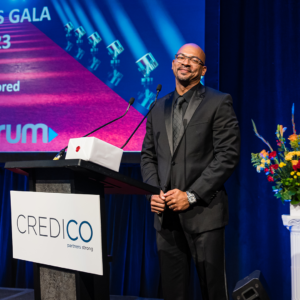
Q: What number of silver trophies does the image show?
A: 5